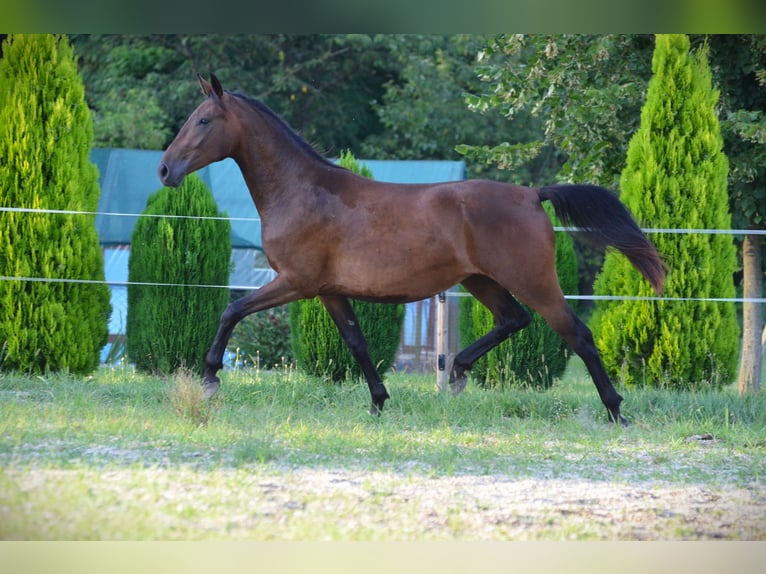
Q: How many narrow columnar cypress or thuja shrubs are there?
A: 5